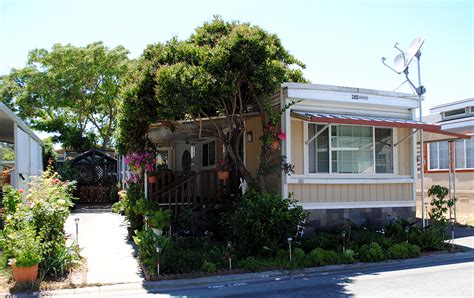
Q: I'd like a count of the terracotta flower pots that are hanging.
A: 3